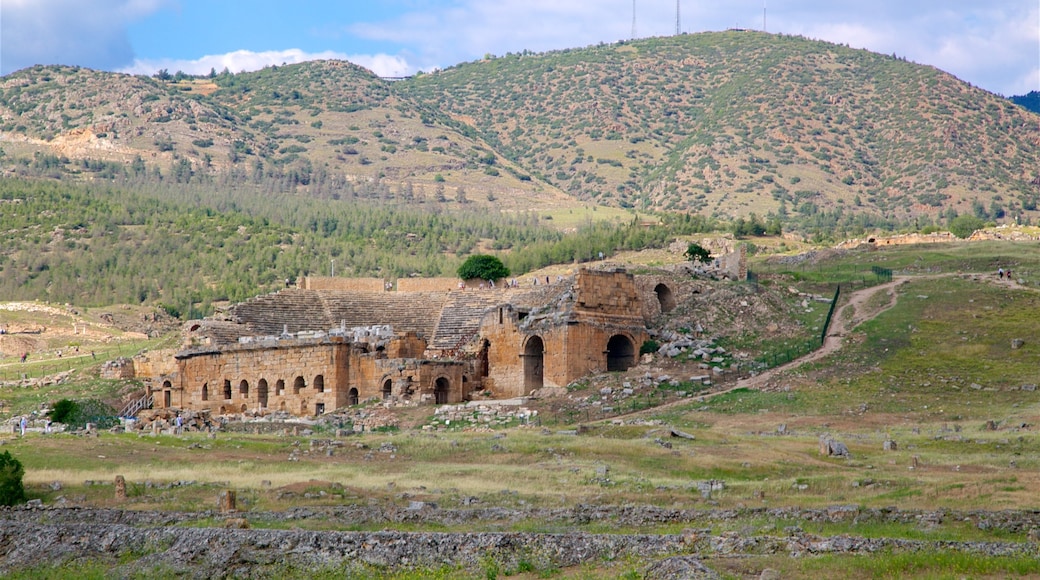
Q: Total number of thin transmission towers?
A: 3